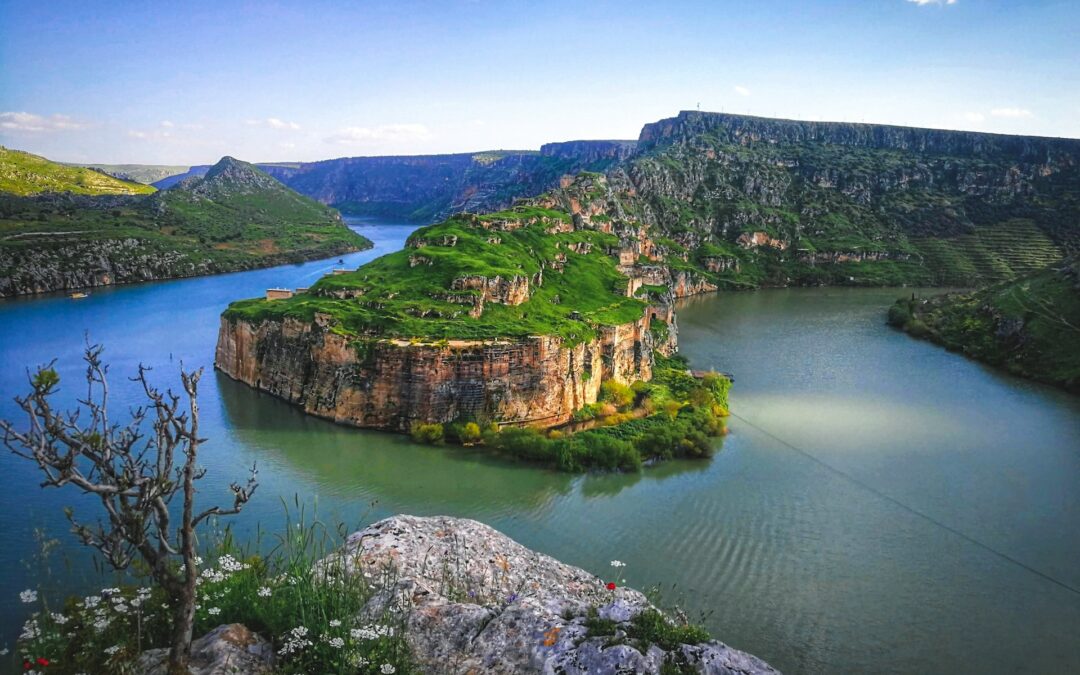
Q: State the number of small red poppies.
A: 3